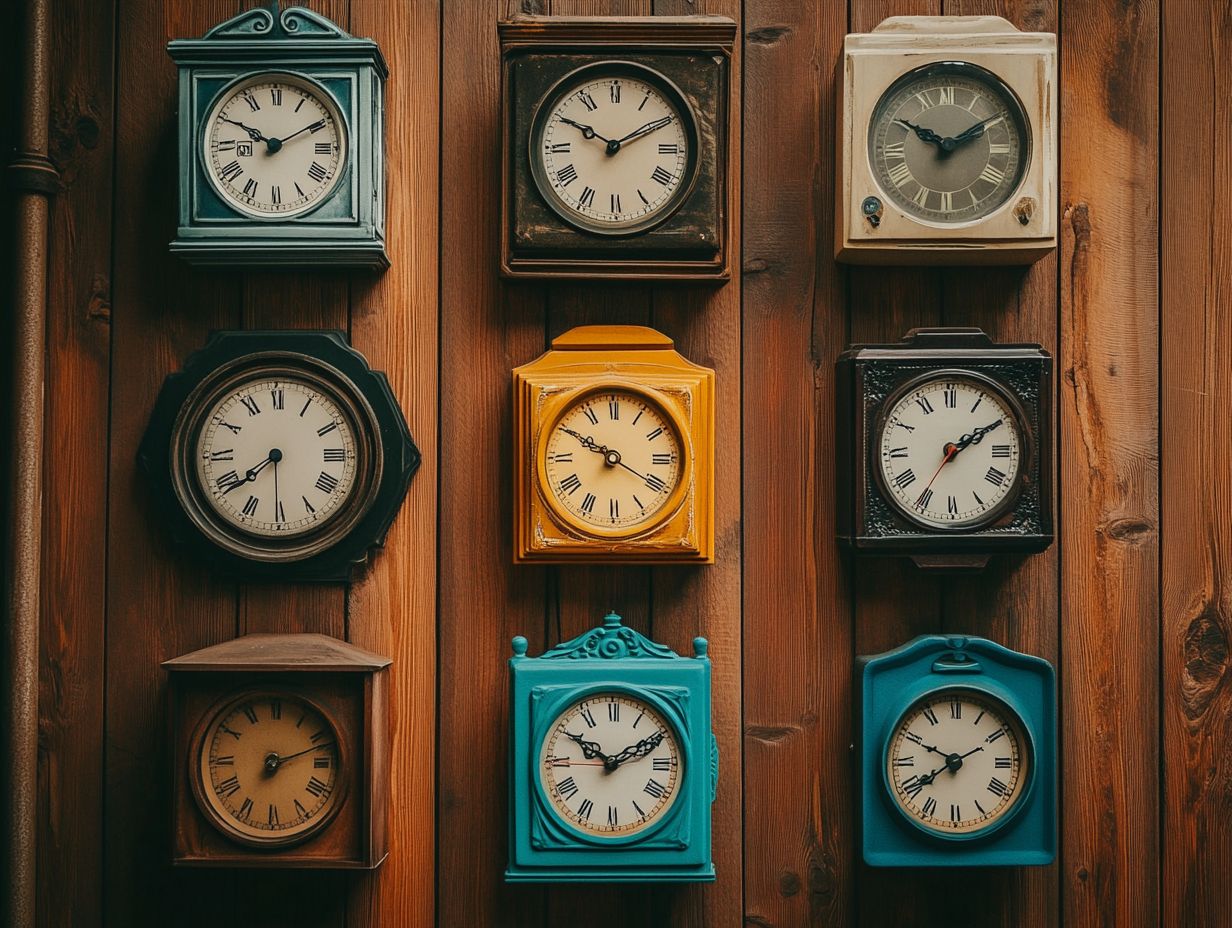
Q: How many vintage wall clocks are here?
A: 9